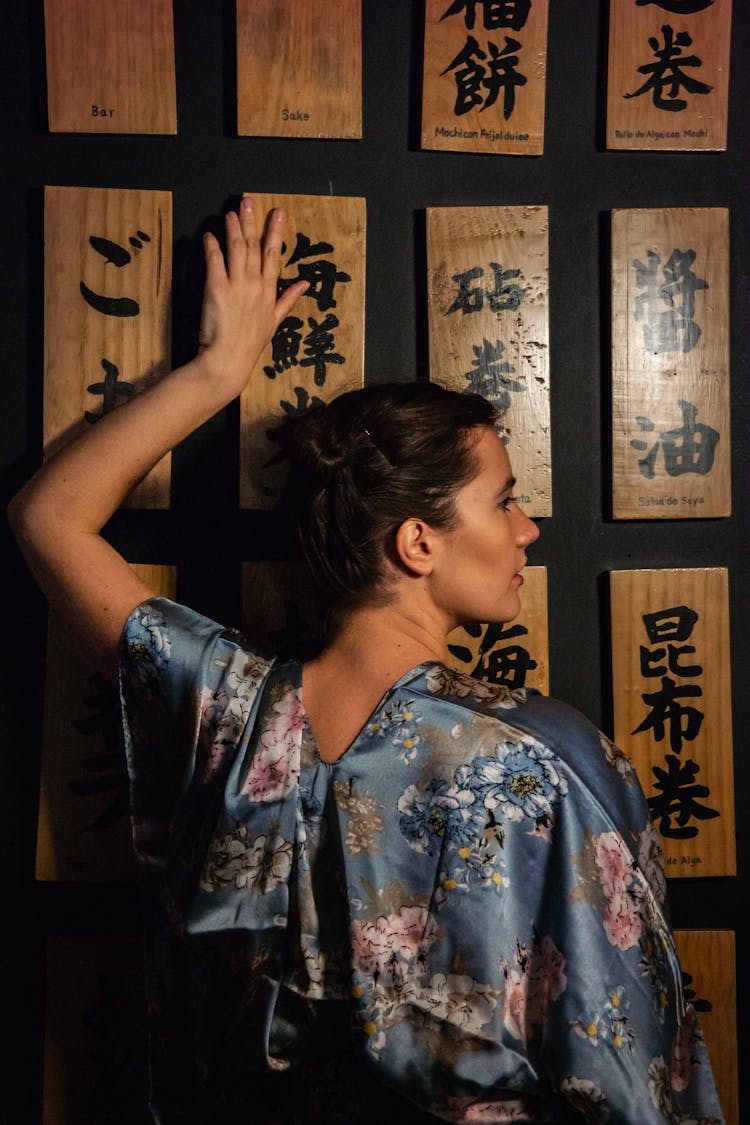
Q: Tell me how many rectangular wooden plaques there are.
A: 14